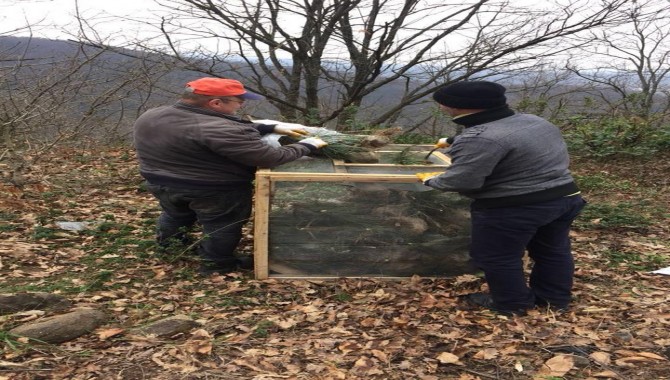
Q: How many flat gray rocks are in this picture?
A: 3